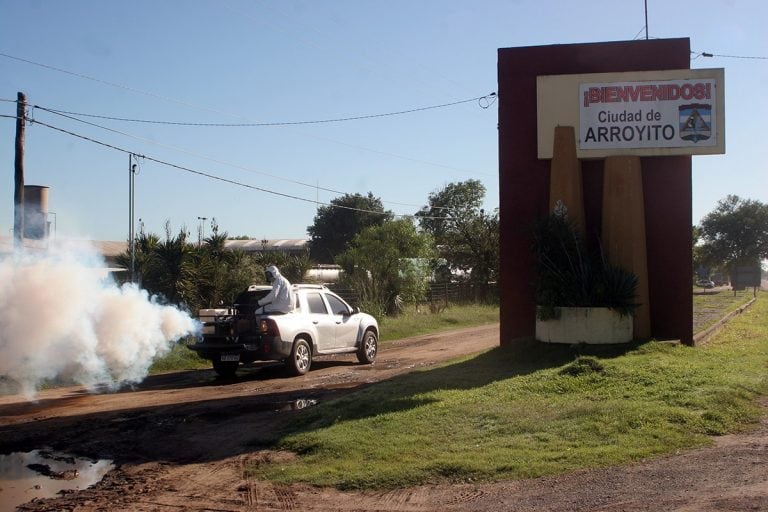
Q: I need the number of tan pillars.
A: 2